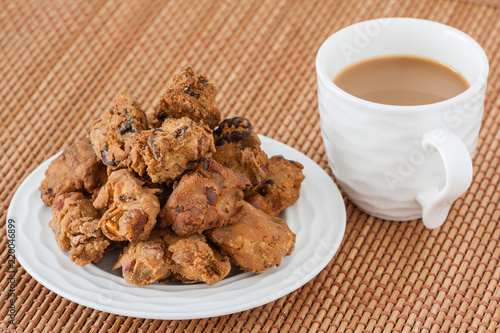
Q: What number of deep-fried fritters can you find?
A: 12